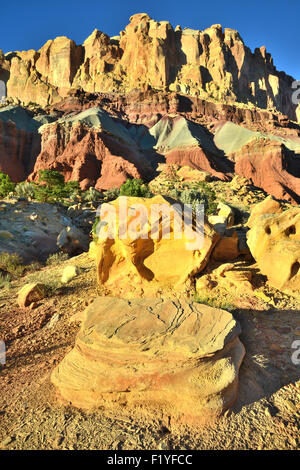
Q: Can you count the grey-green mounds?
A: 4